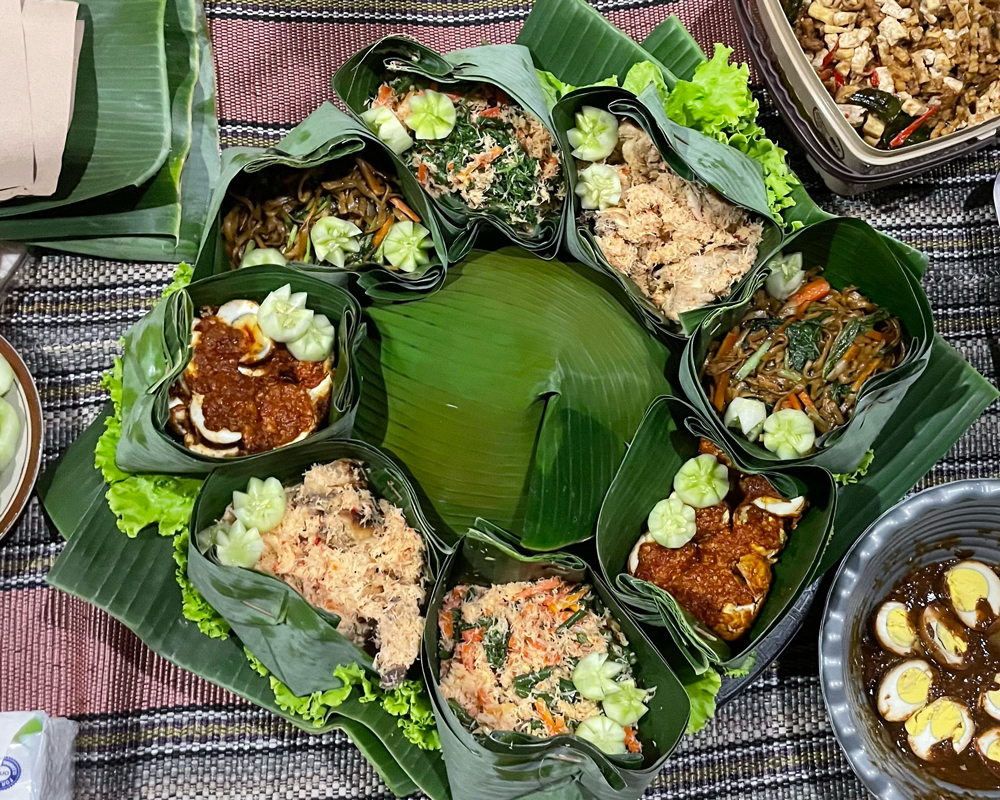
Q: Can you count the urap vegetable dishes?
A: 2